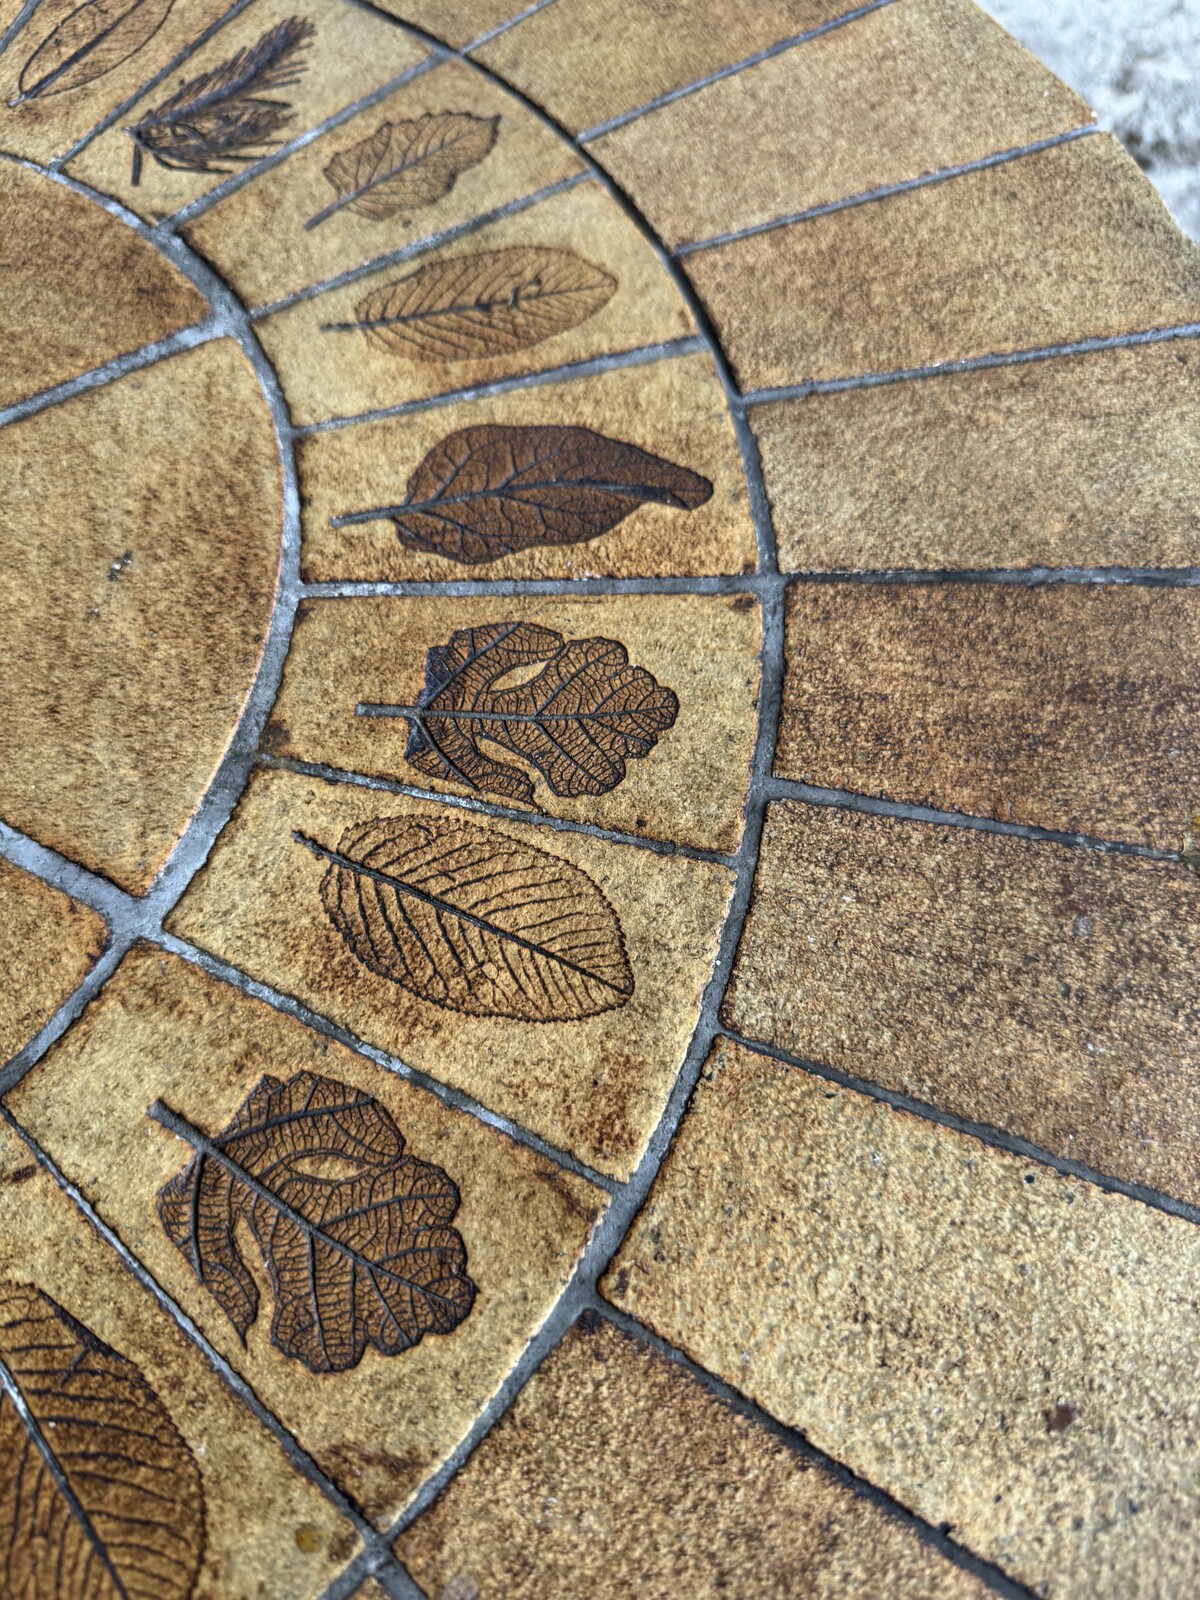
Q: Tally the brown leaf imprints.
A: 9